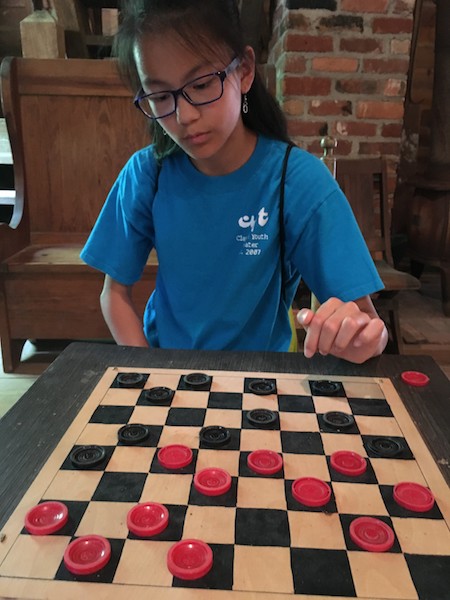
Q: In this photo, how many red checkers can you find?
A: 12